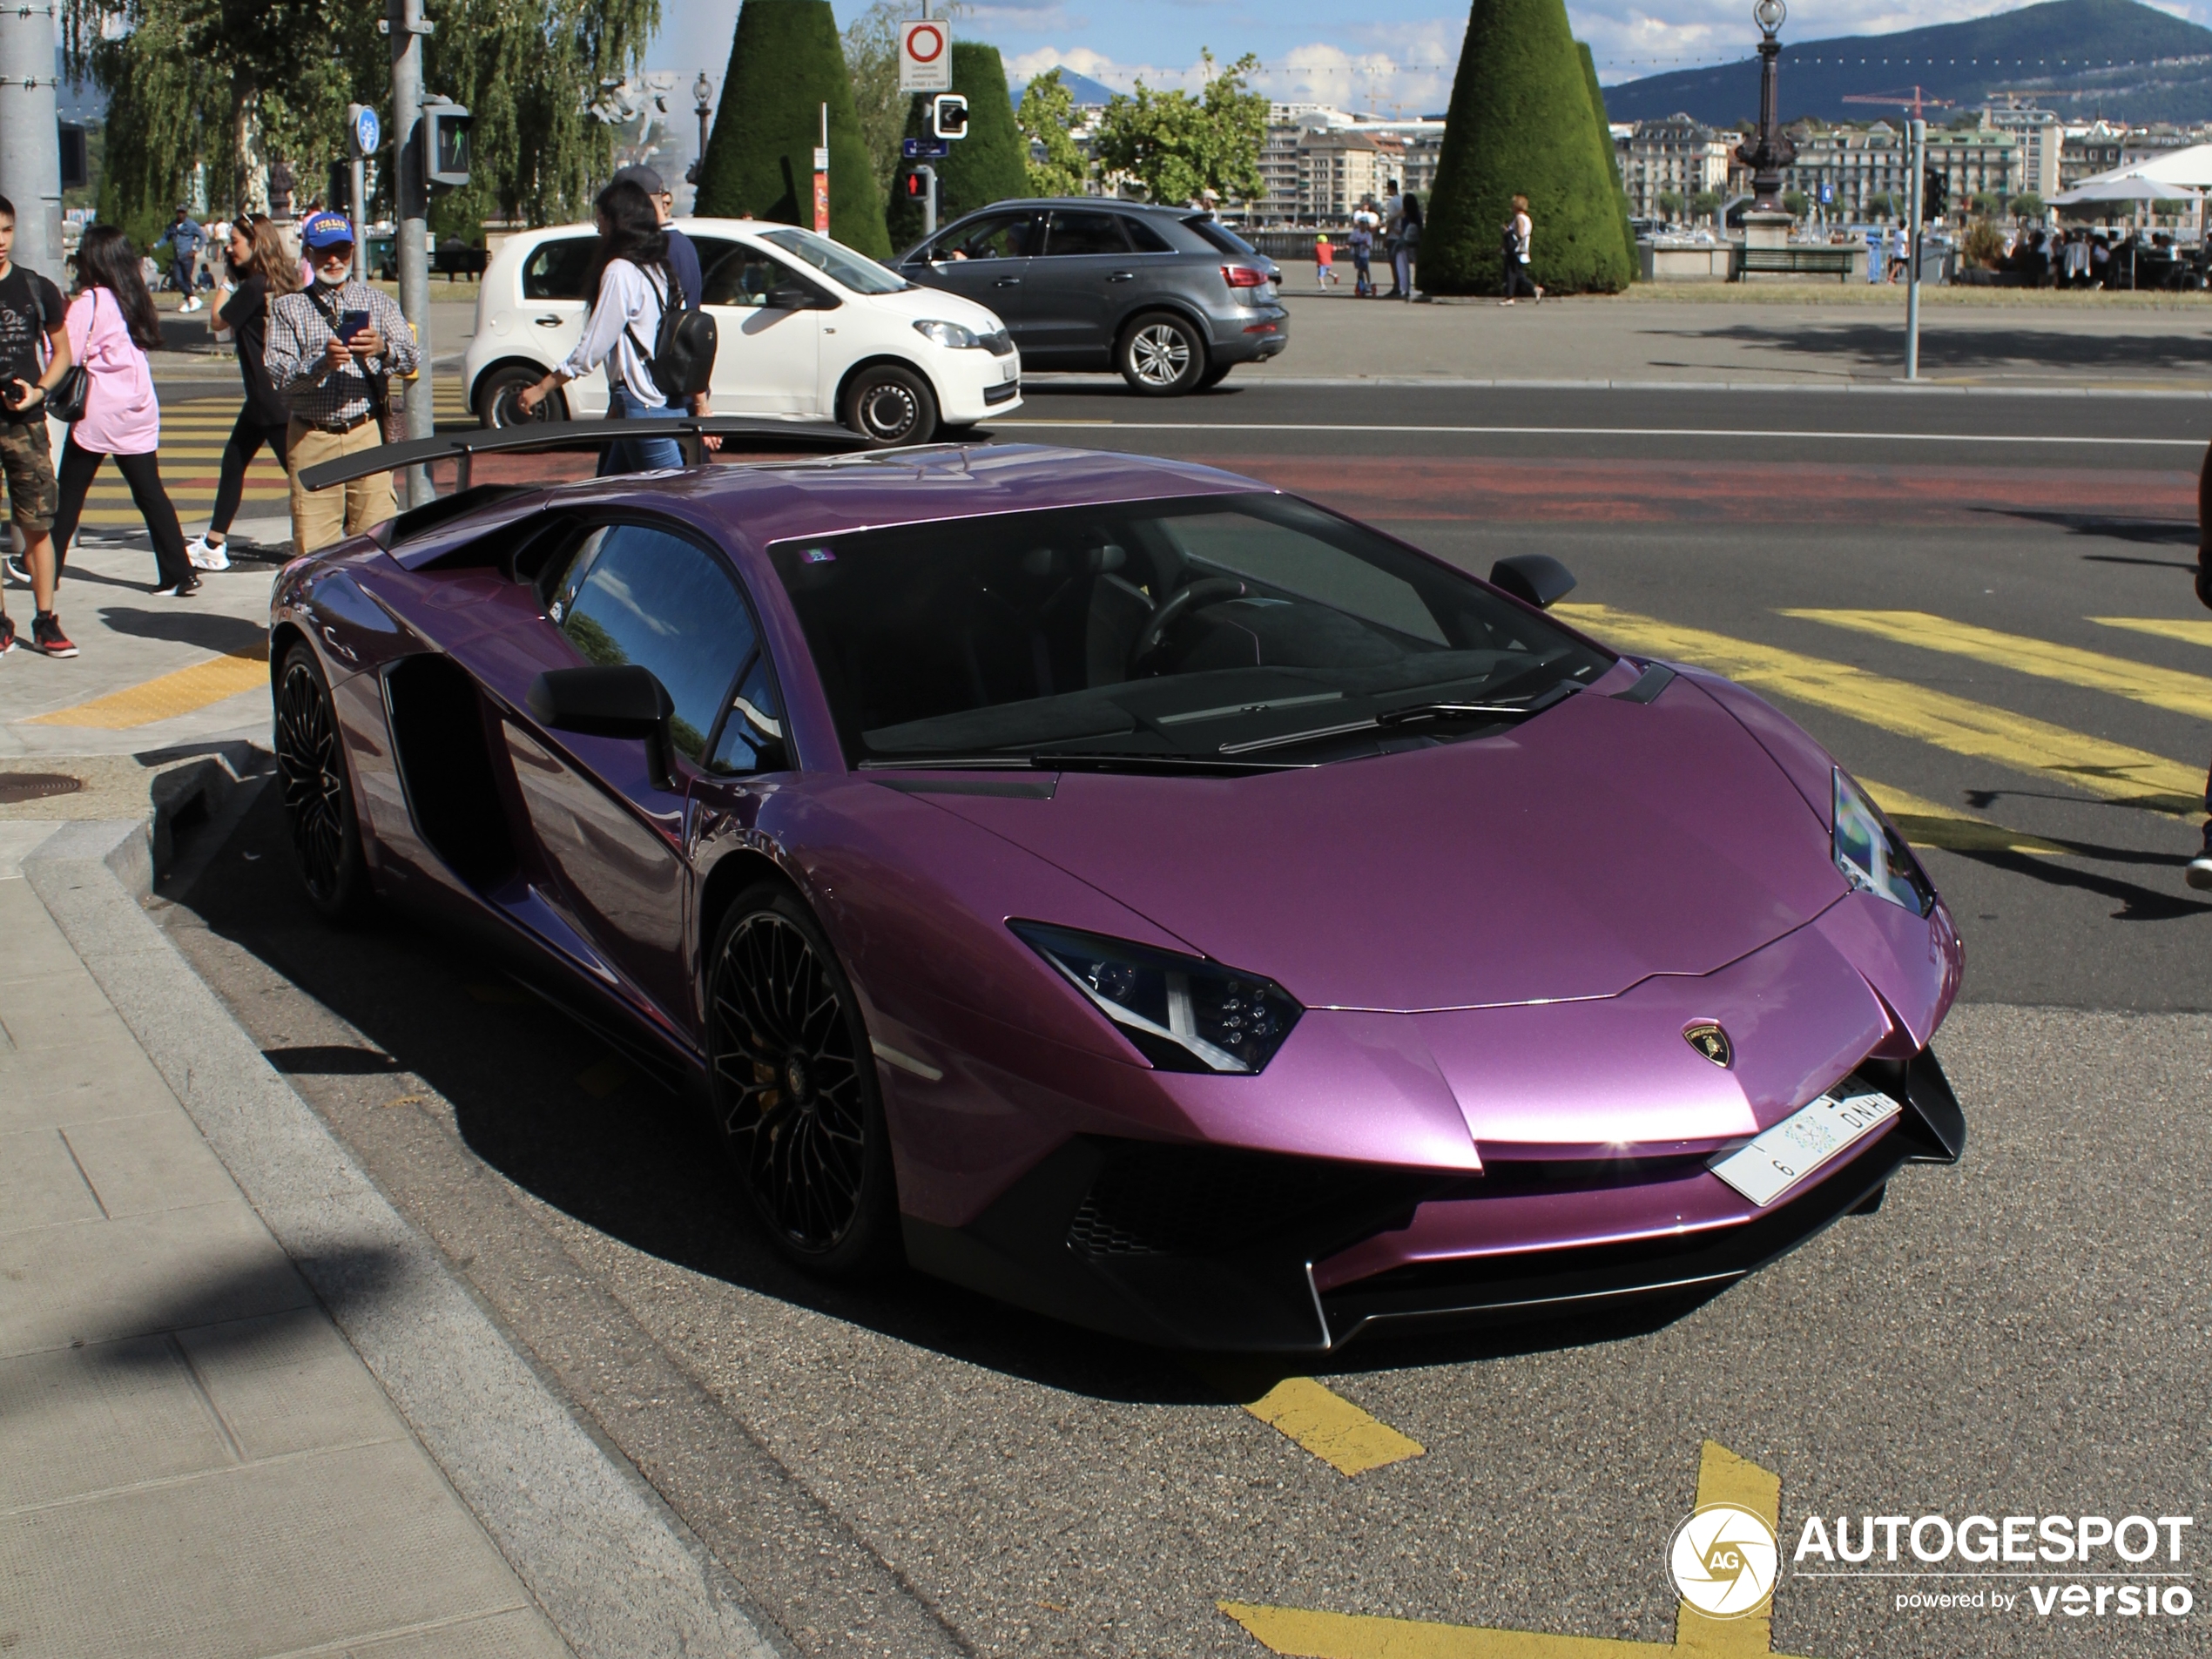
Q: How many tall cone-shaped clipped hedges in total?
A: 4